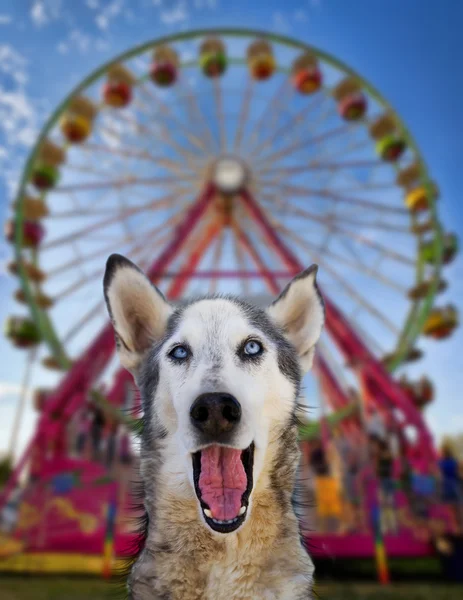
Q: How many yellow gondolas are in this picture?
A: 4